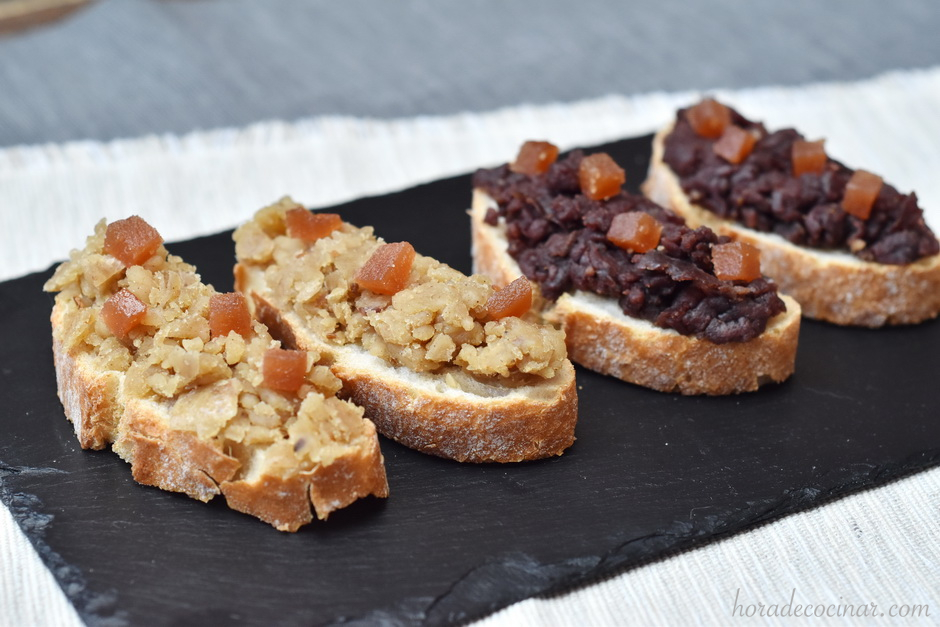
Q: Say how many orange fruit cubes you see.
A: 15